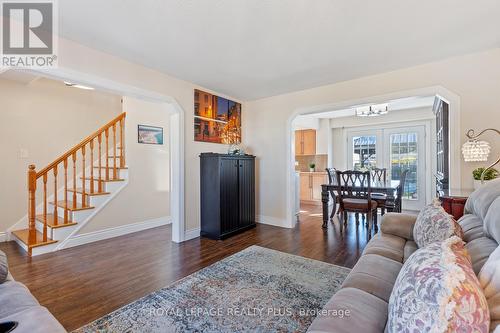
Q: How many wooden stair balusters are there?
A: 10